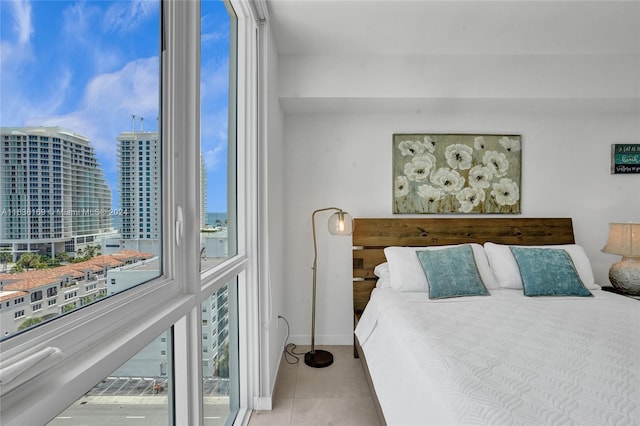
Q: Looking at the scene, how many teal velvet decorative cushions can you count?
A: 2